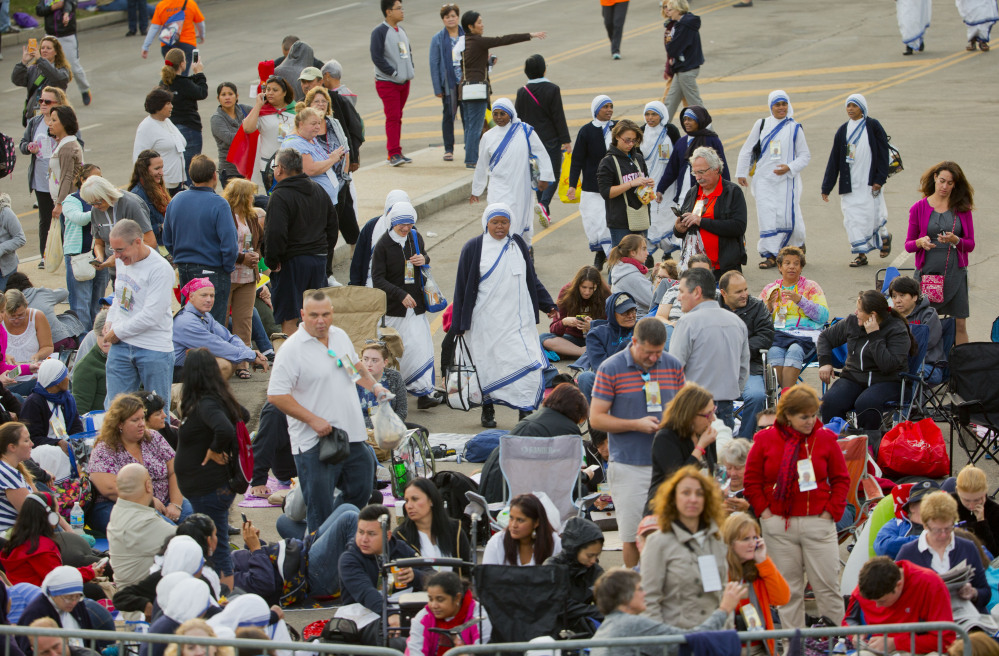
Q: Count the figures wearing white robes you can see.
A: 11